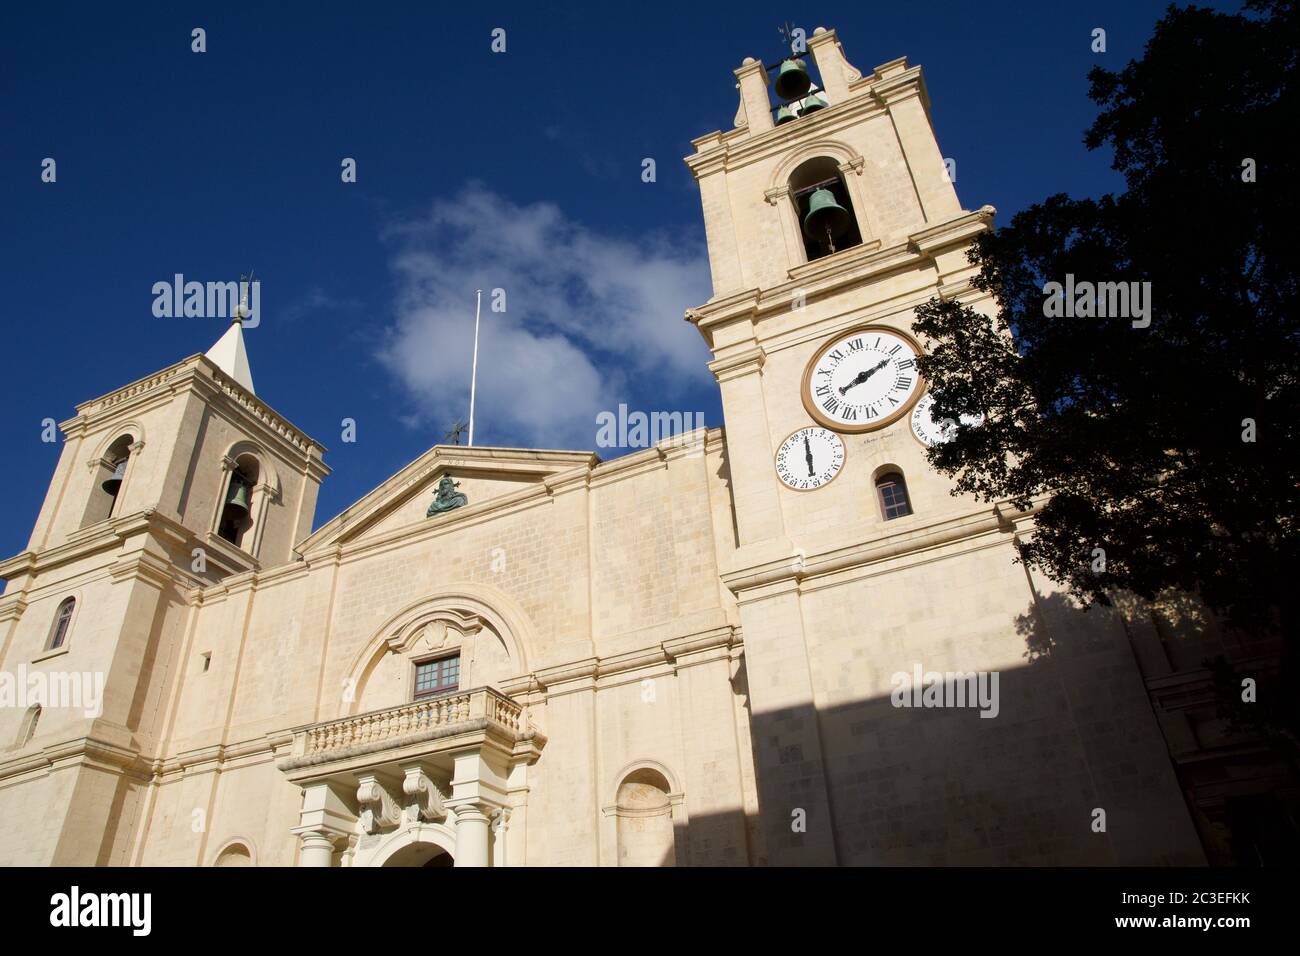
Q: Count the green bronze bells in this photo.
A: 6